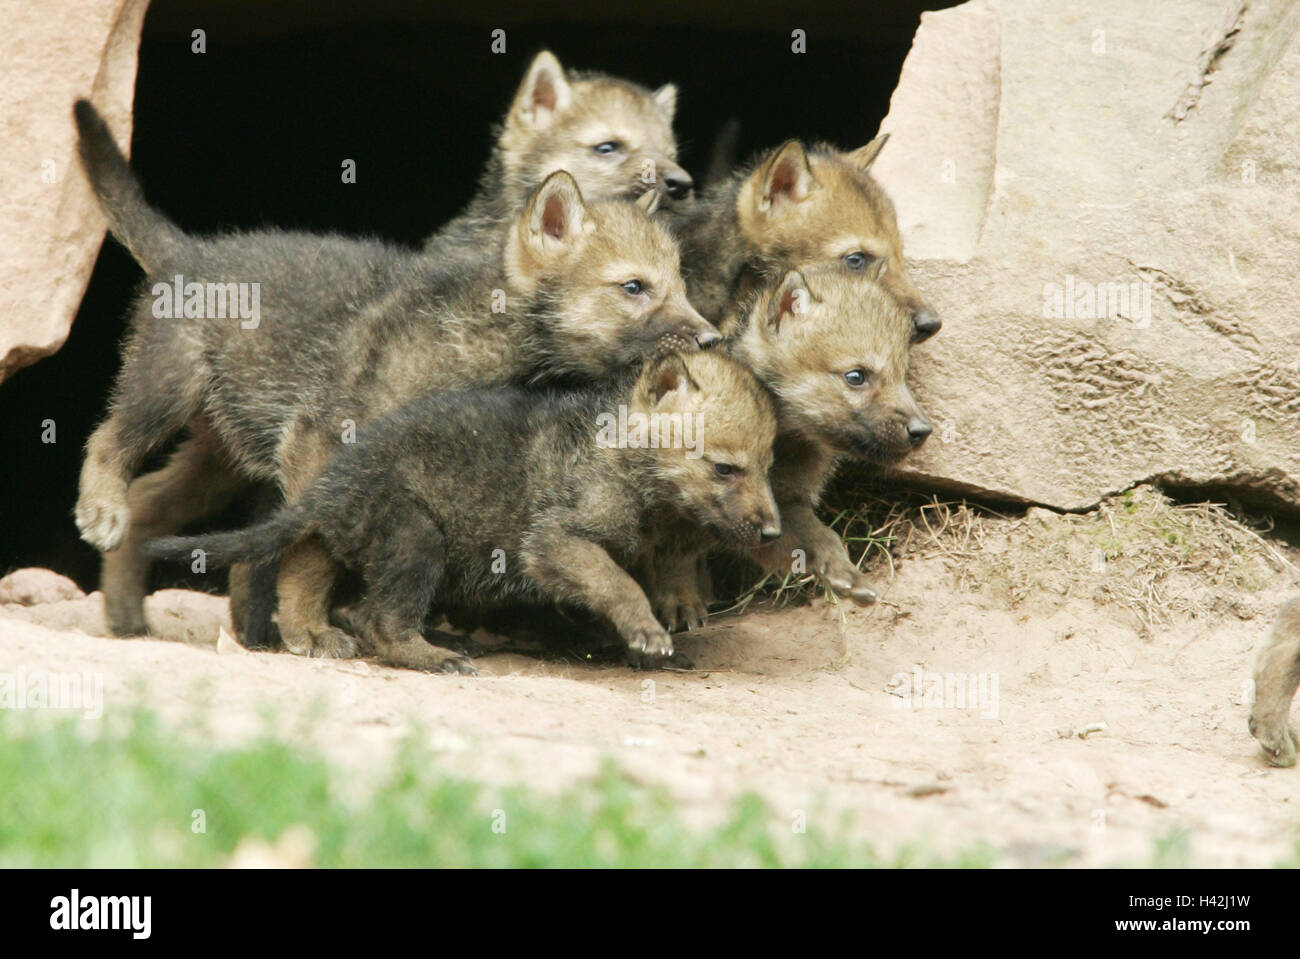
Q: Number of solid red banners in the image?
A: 0